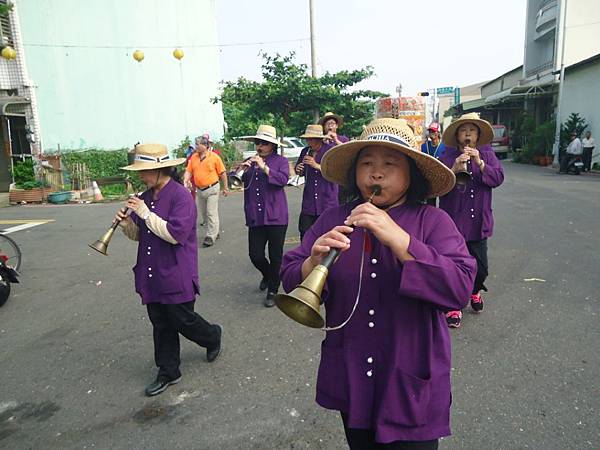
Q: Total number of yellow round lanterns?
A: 3